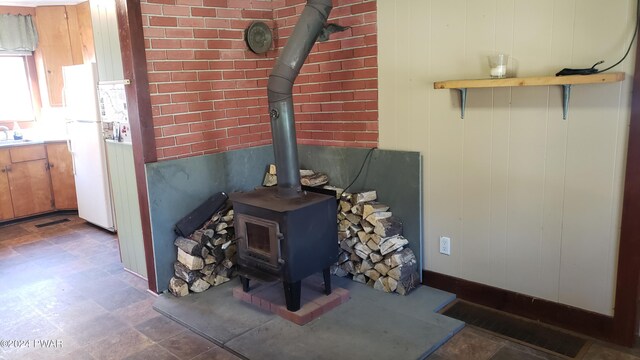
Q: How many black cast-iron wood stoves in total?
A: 1